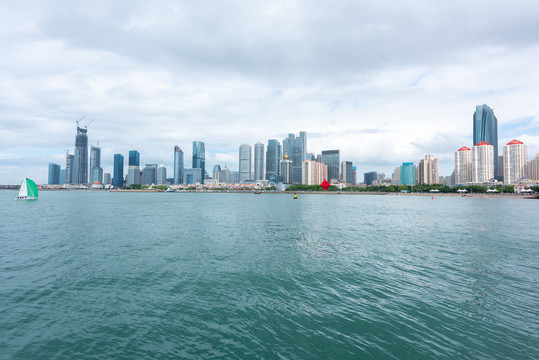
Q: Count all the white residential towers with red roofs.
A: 3